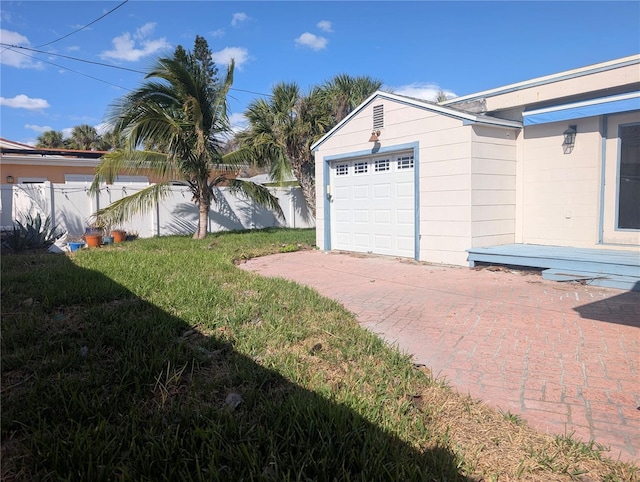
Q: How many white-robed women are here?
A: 0